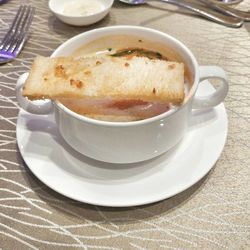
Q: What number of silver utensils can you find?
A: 3